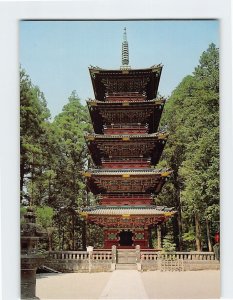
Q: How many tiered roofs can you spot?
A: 5